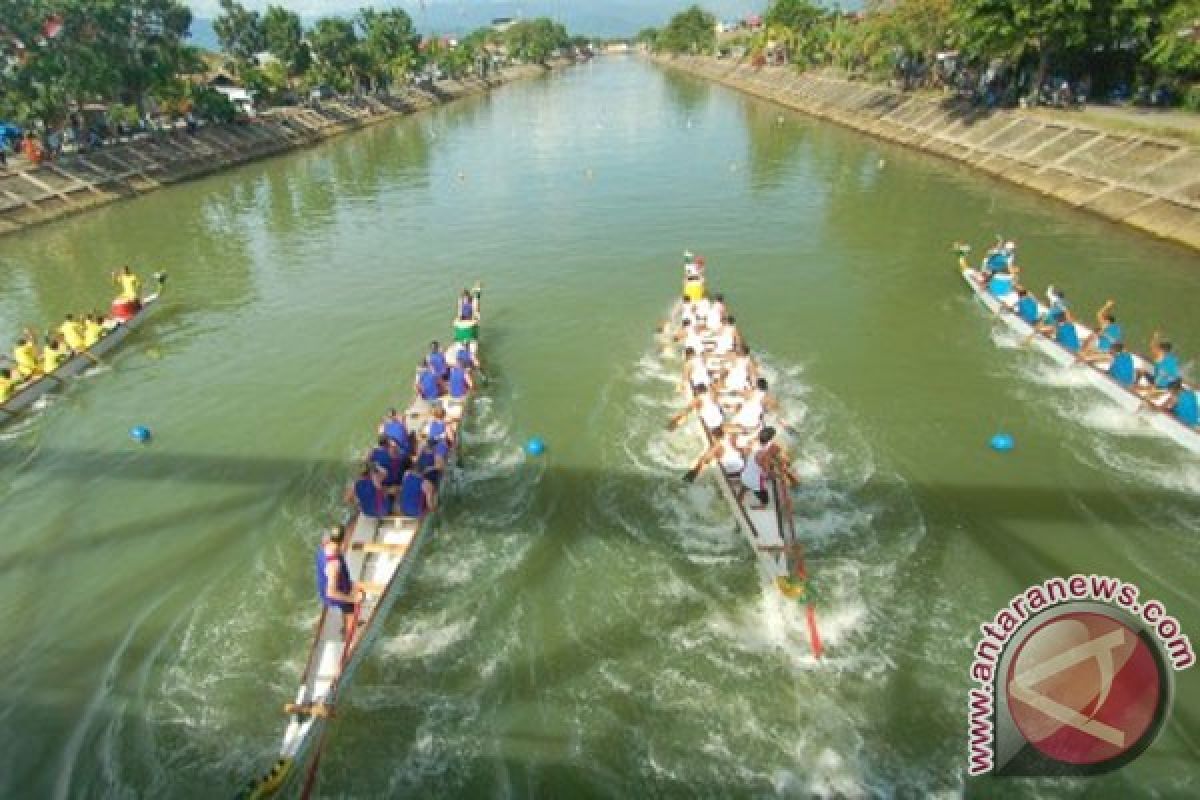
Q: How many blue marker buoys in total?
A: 3